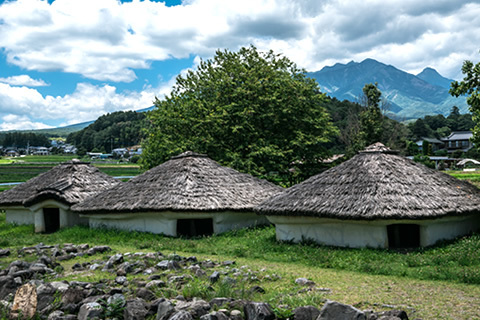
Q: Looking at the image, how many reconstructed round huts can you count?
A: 3